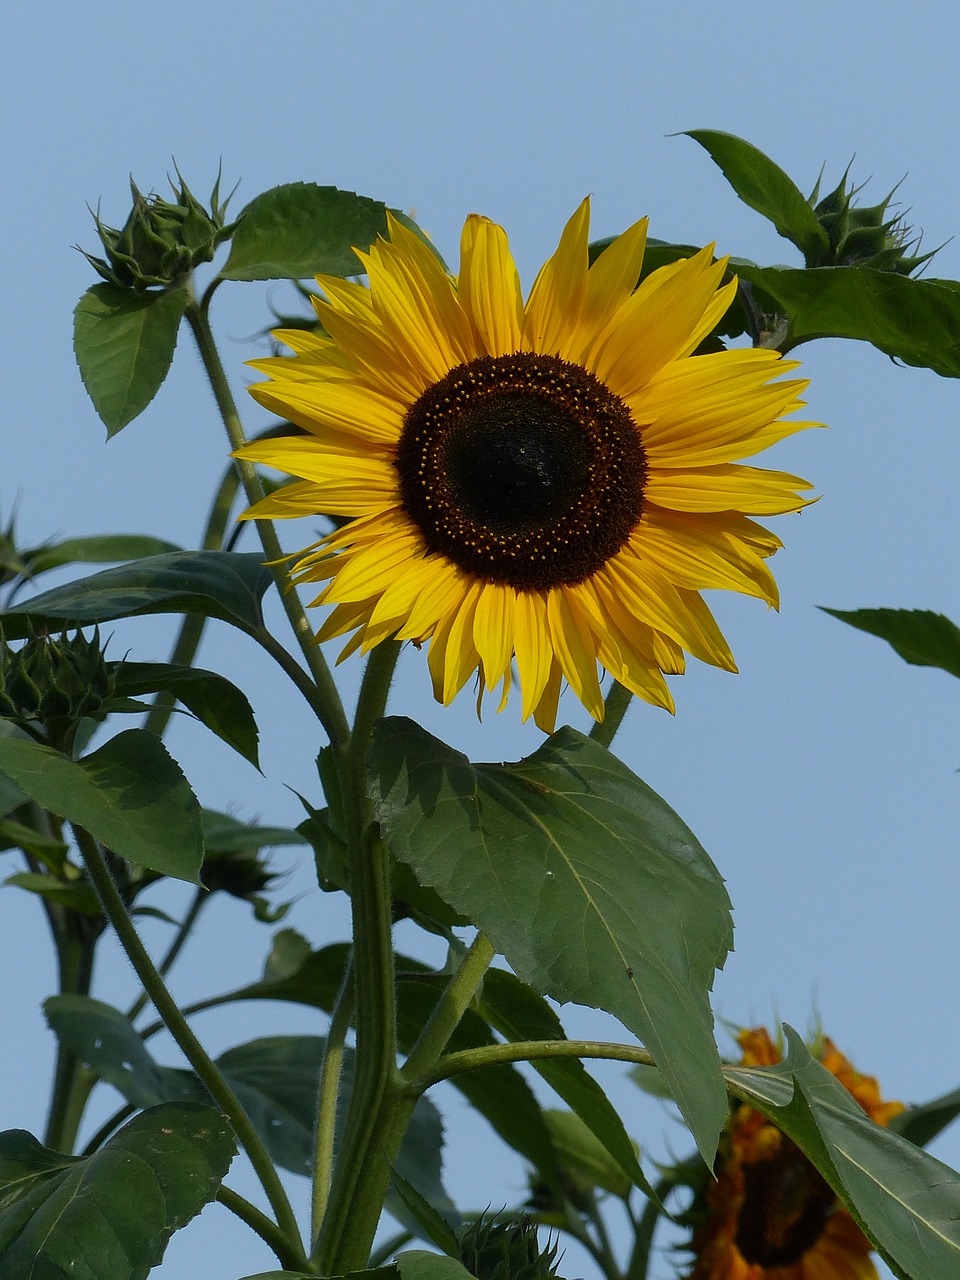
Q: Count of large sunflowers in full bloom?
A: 1